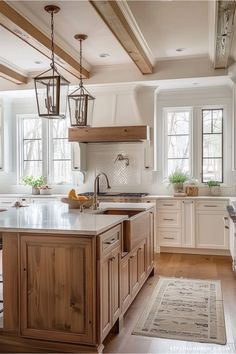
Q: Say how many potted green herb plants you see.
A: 3